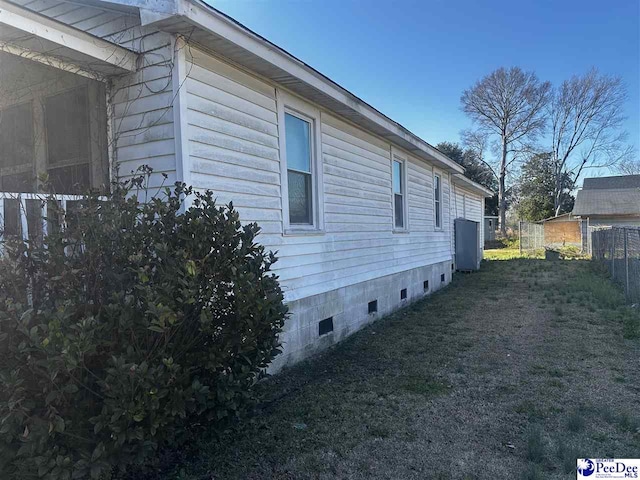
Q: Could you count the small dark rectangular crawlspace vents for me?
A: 5